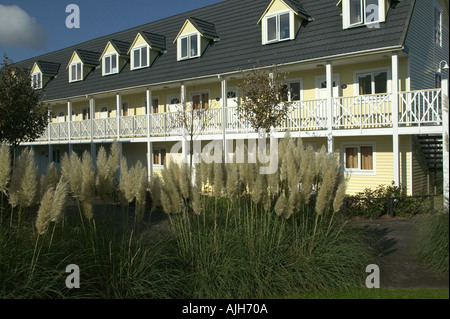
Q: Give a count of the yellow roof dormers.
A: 7